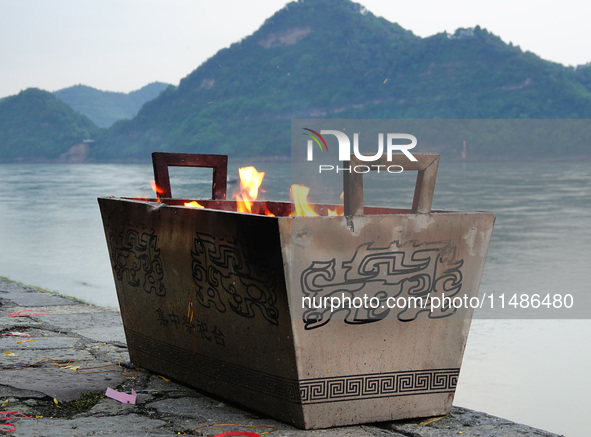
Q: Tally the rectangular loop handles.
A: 2